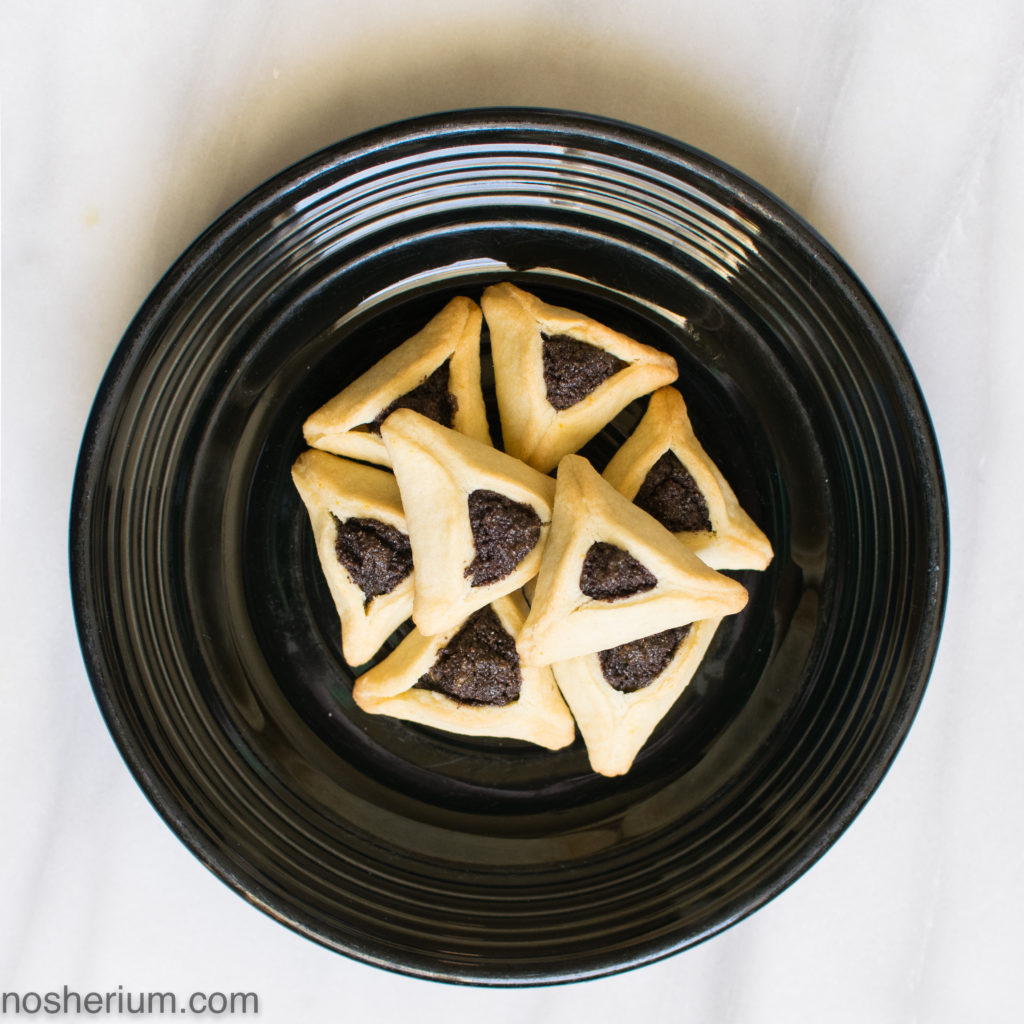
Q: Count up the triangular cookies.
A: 8